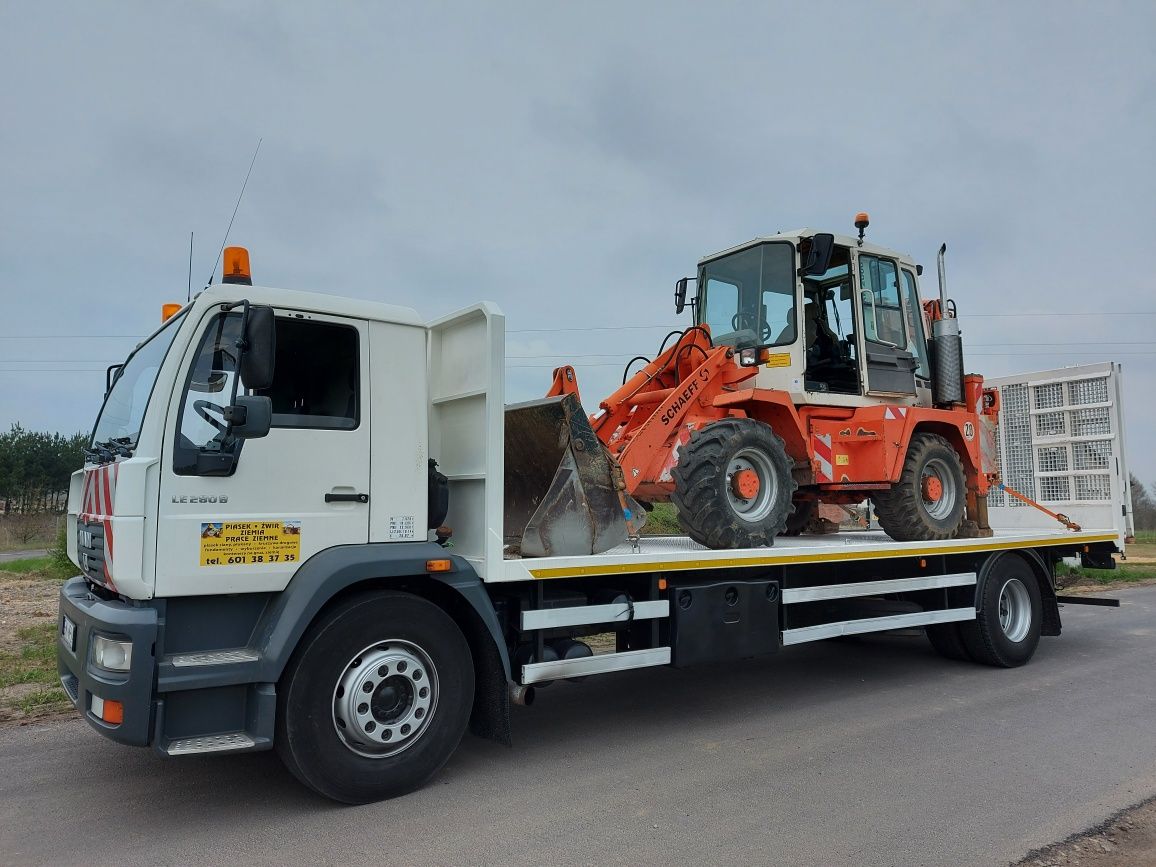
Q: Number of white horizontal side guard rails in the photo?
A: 4